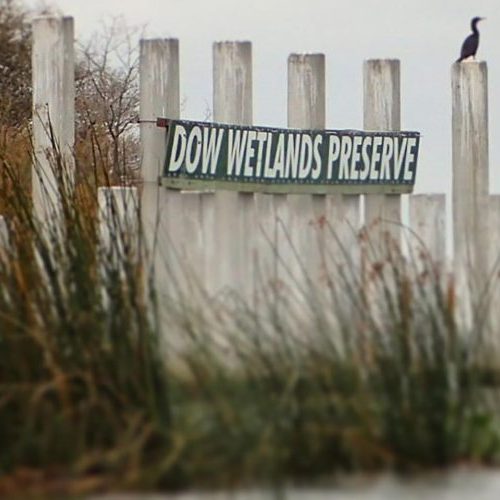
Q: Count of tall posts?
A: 6